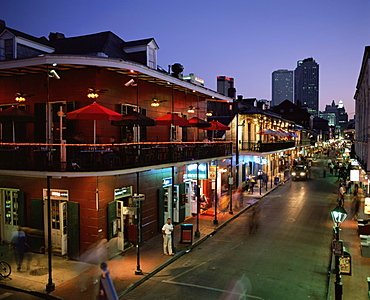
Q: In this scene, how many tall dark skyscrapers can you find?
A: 2